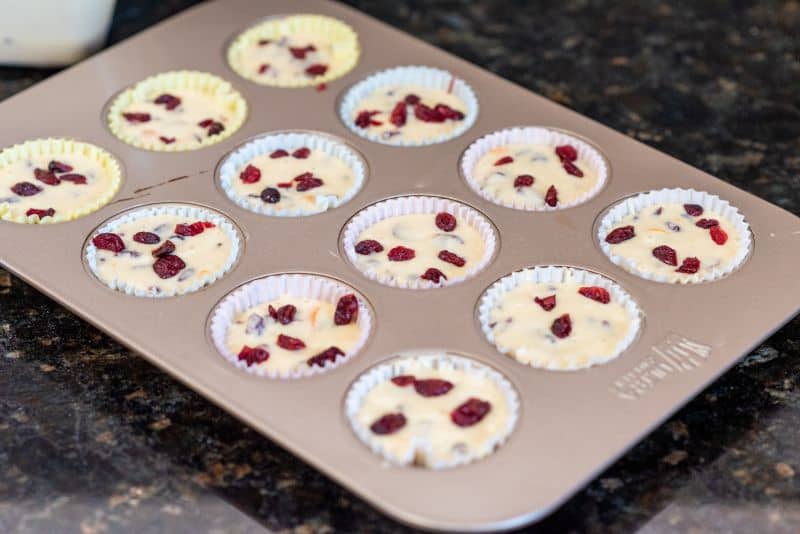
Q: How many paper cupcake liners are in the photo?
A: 12